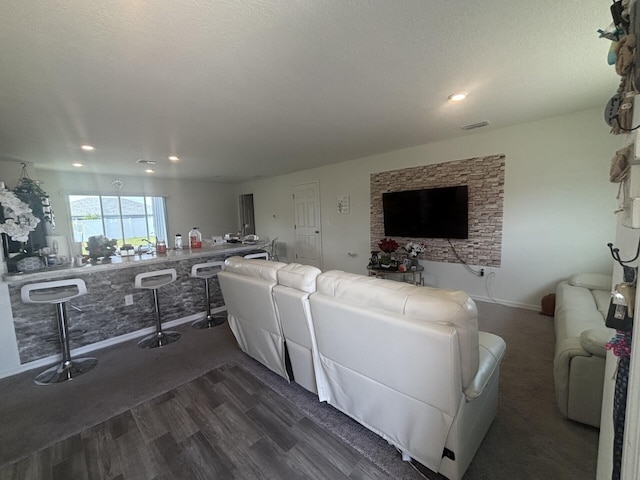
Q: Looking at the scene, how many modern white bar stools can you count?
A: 4